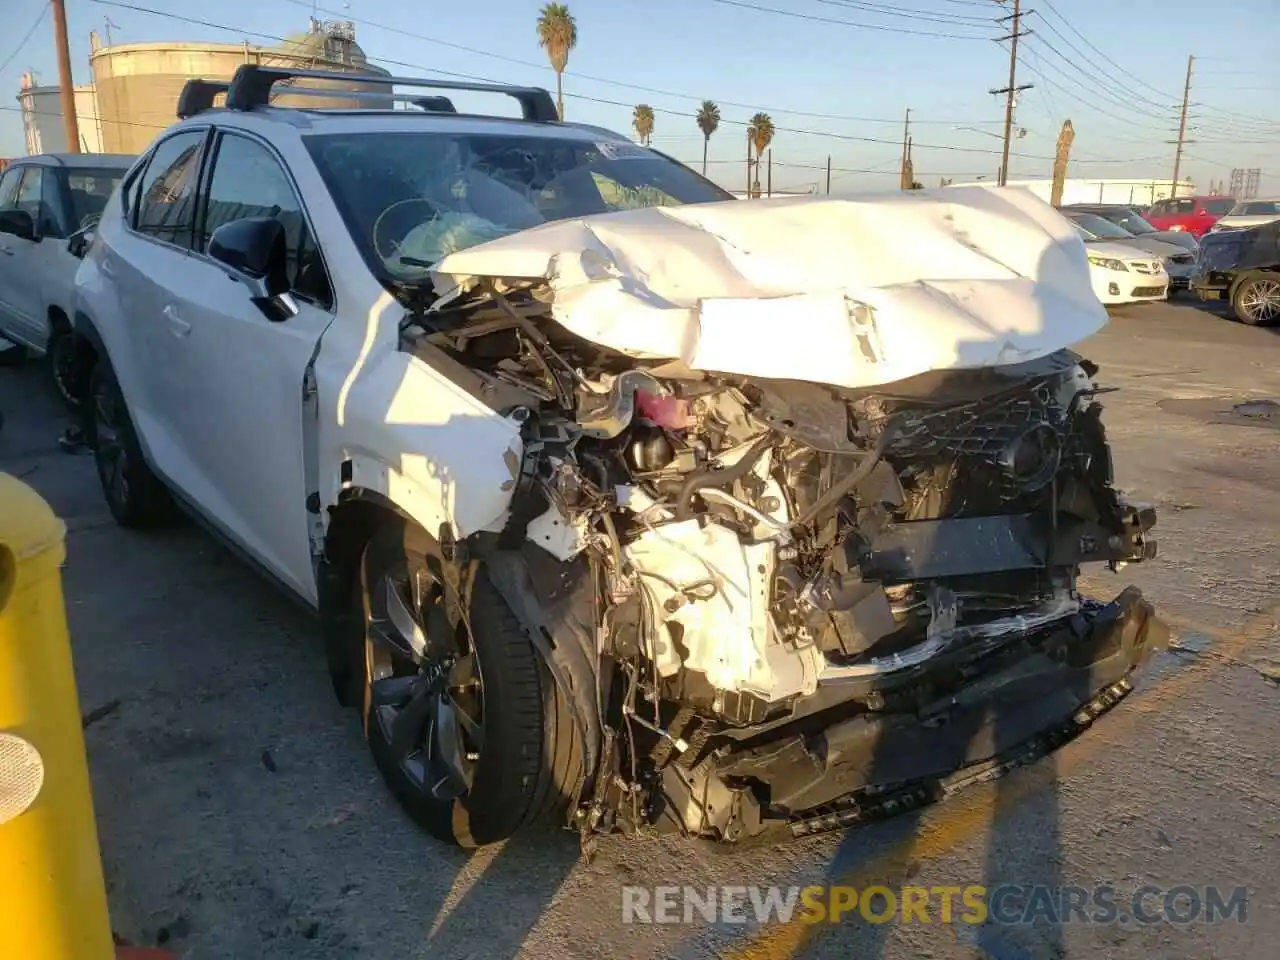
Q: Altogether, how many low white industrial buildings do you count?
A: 1